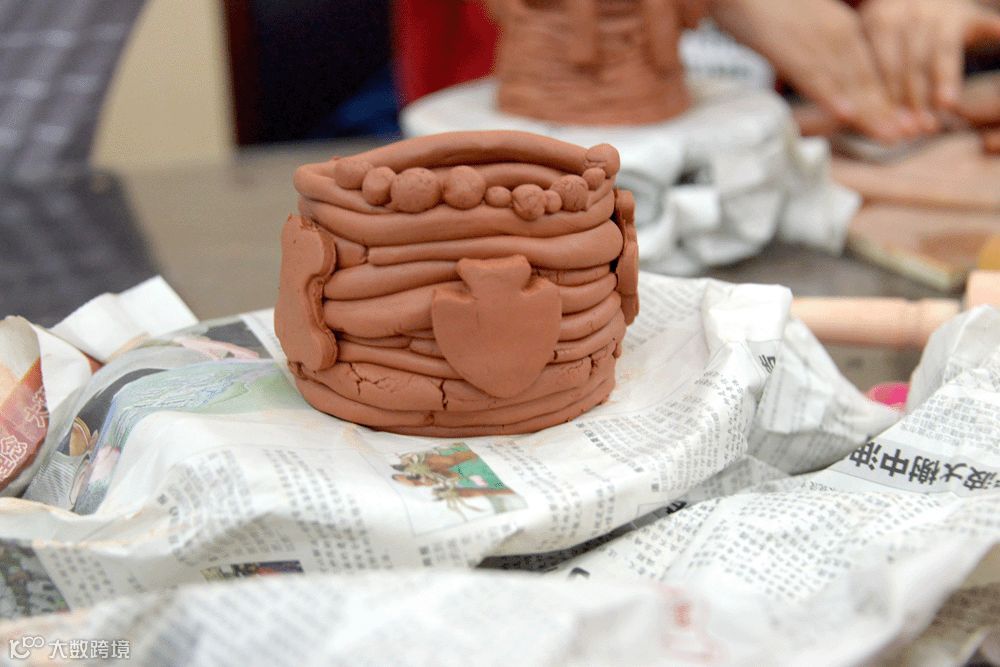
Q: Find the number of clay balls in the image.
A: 10